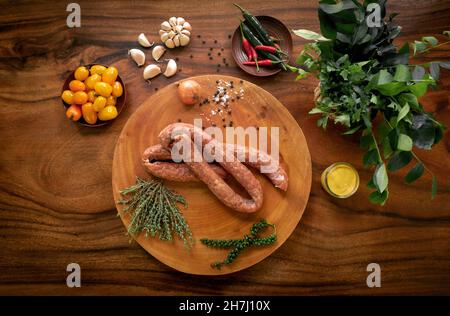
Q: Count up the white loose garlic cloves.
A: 5